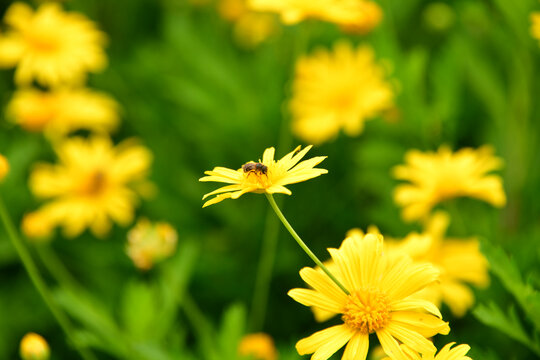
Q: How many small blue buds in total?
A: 0